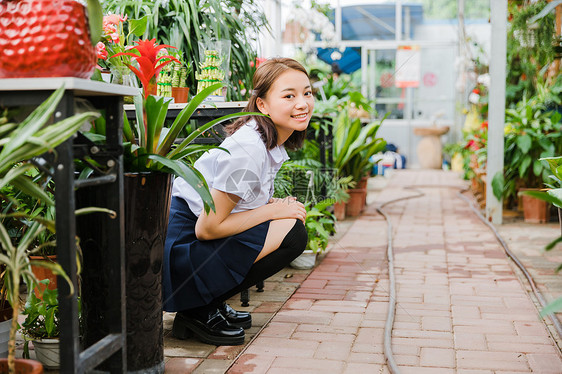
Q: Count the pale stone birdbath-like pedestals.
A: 1